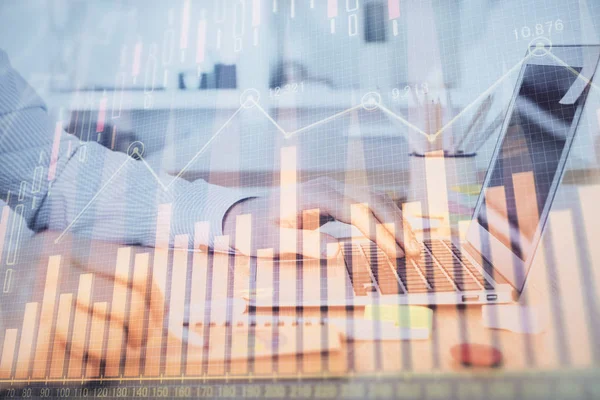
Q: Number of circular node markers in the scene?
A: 4